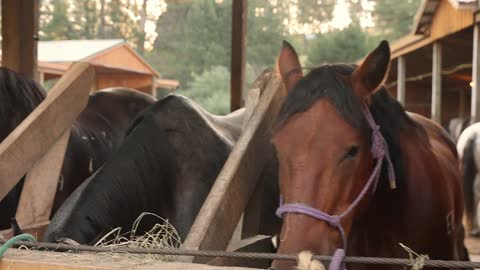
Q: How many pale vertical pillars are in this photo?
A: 3